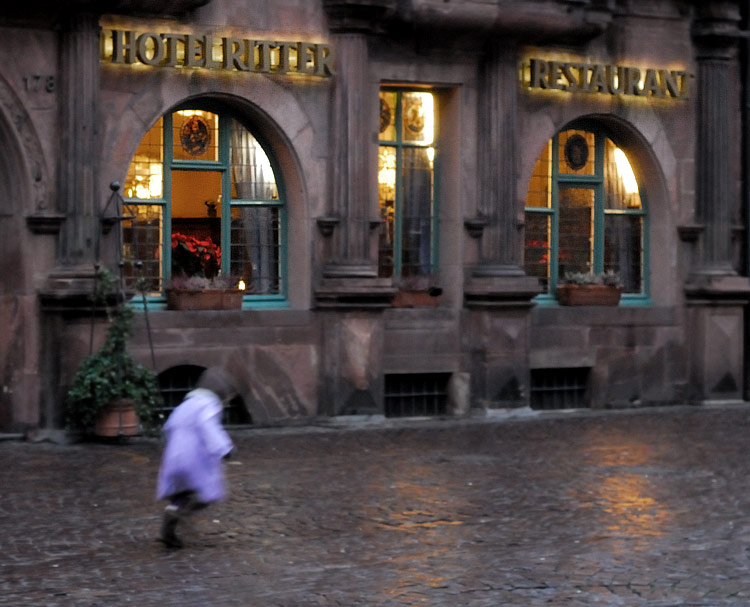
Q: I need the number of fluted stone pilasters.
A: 4